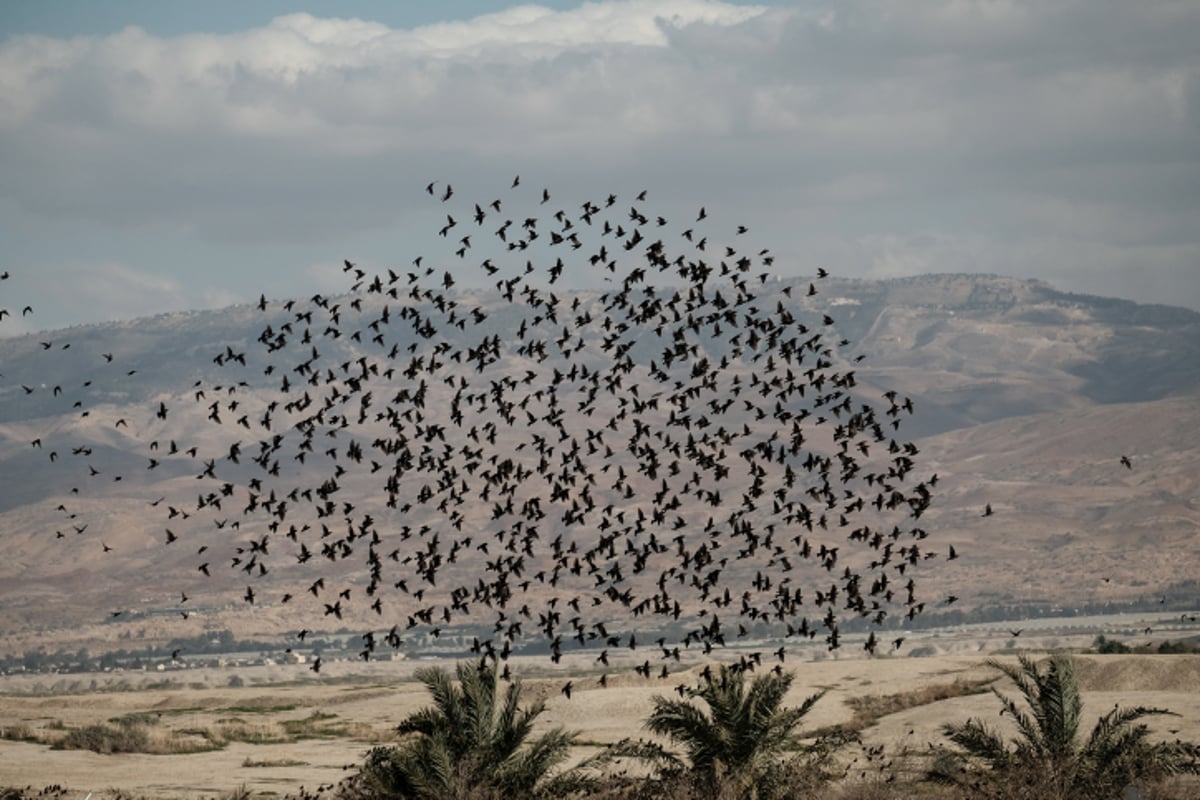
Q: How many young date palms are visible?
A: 3